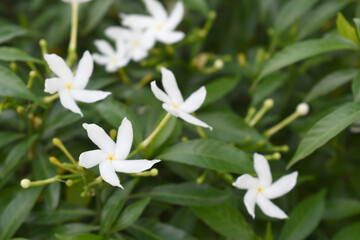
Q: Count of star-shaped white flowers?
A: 7